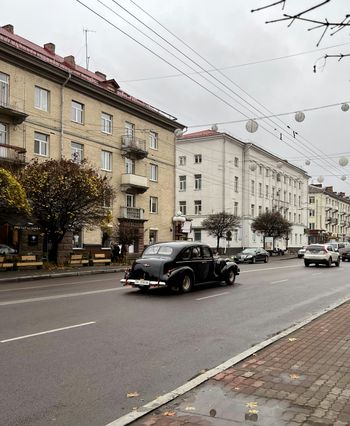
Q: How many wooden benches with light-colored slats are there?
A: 4